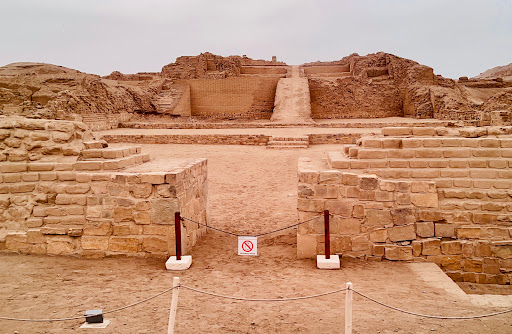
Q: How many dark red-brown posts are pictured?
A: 2